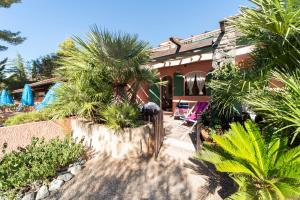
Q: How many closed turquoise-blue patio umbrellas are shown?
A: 3